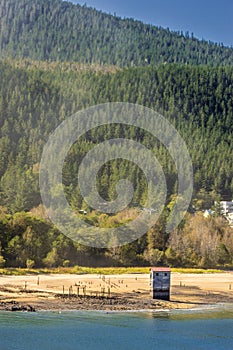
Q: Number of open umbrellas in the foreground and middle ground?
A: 0